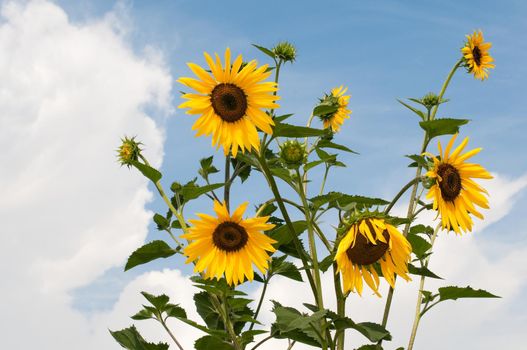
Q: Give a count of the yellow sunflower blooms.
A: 6